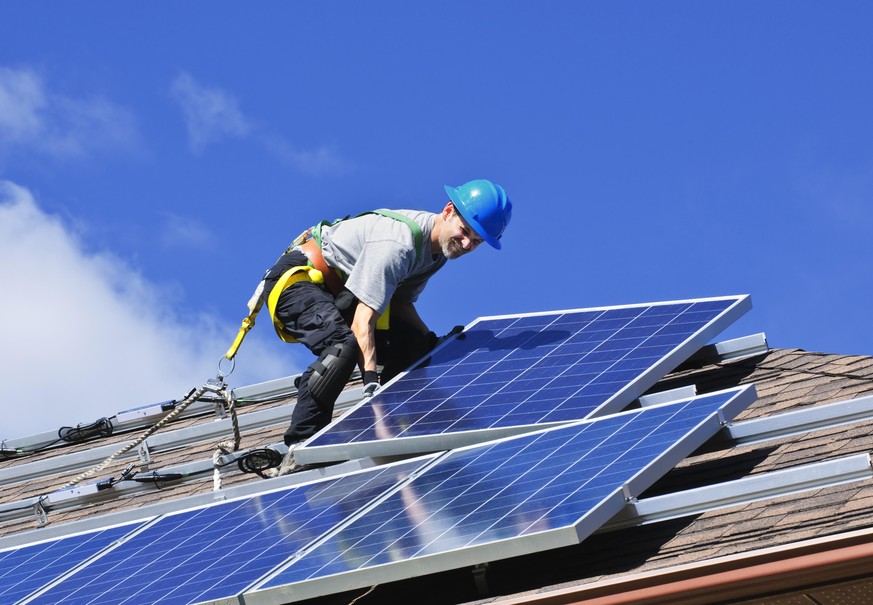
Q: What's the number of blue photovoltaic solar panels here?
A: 4